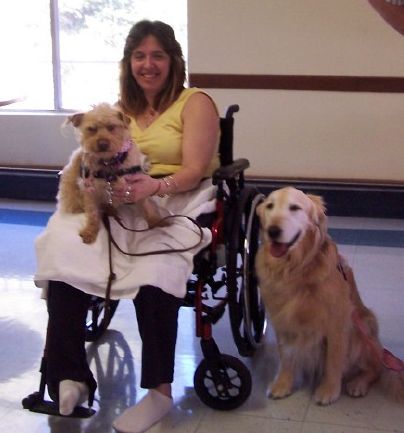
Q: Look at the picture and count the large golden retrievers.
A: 1